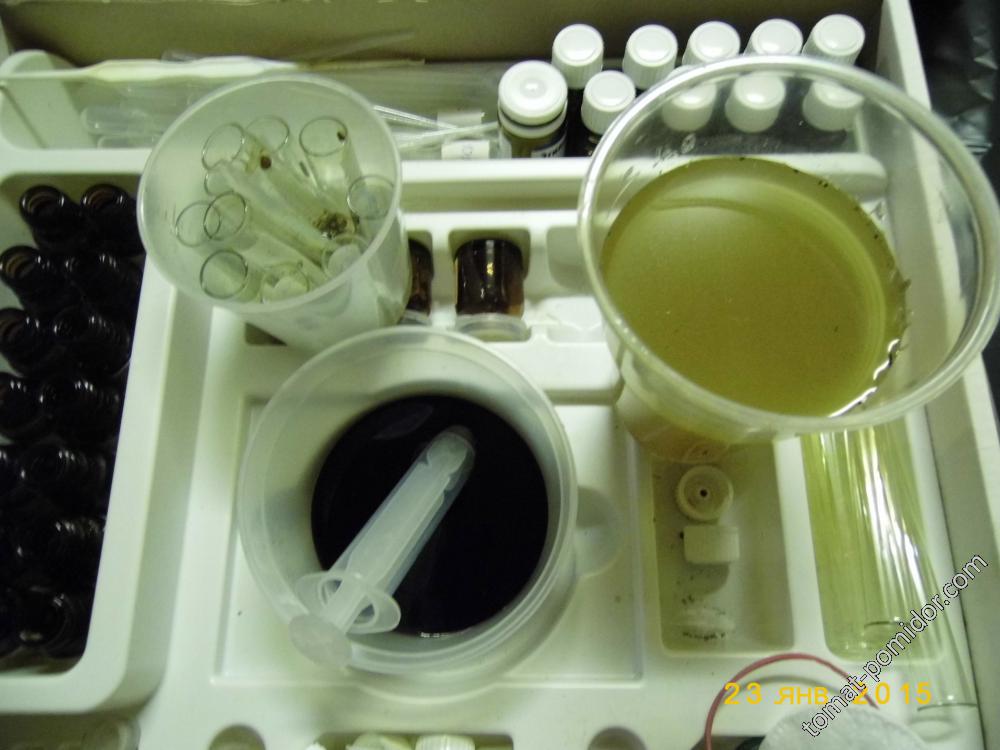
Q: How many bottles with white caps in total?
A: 10